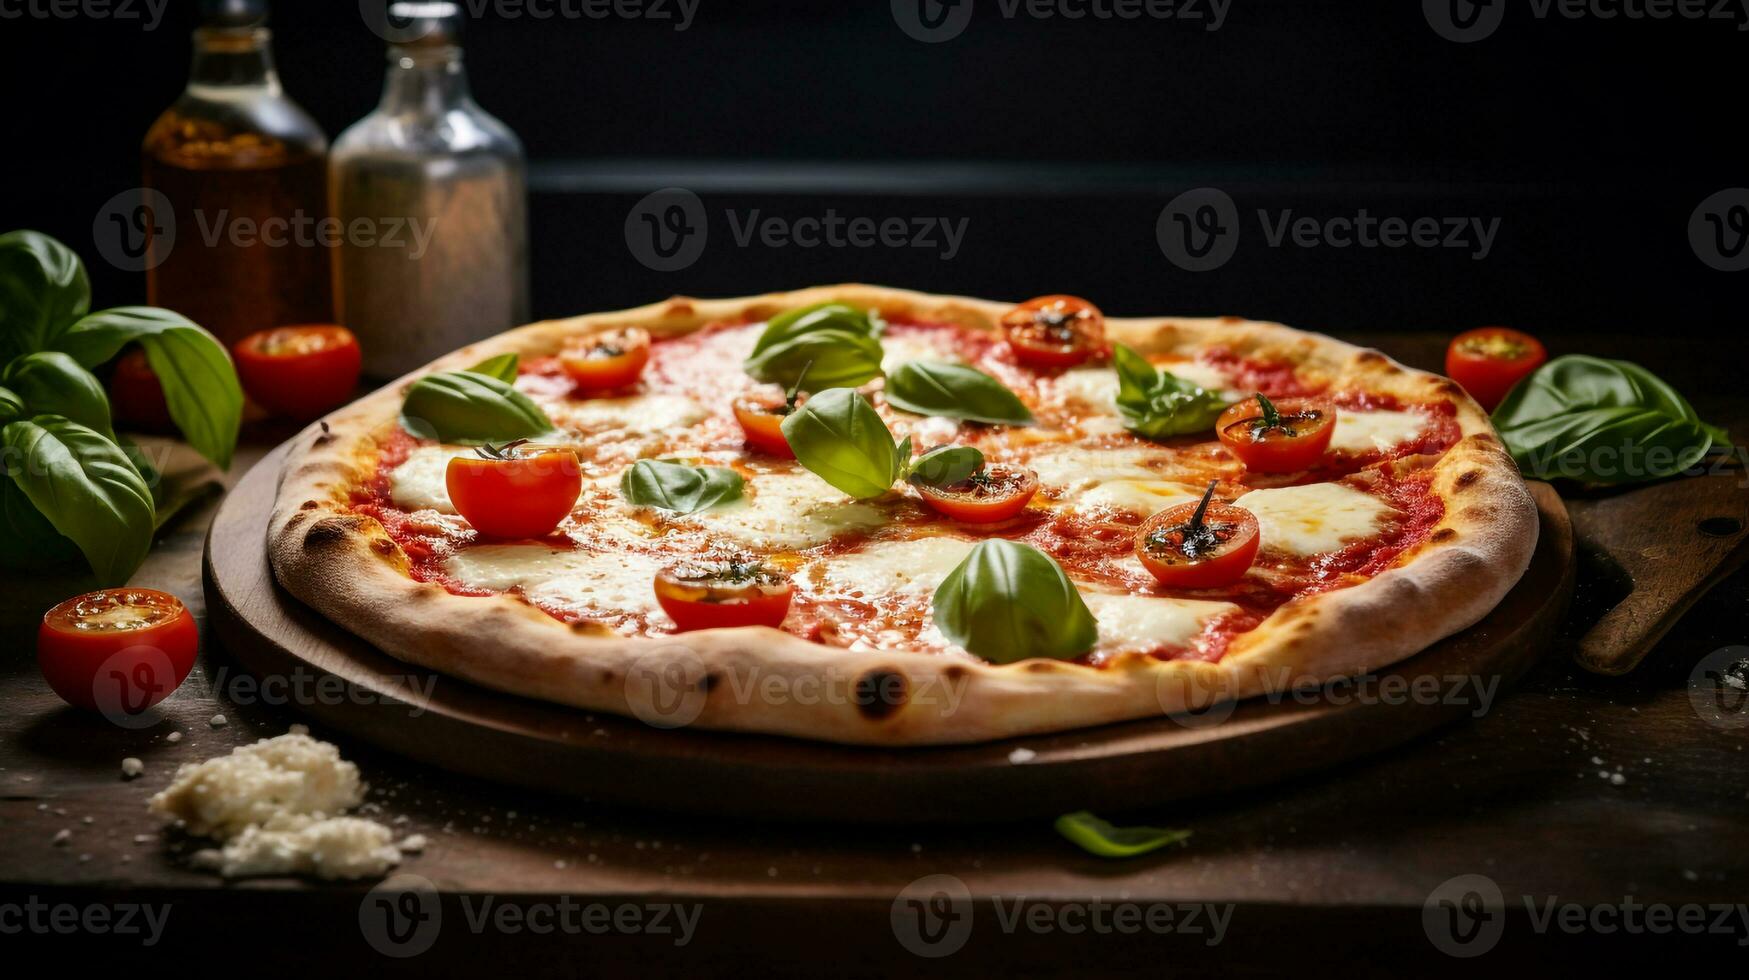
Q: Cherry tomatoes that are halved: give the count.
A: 11